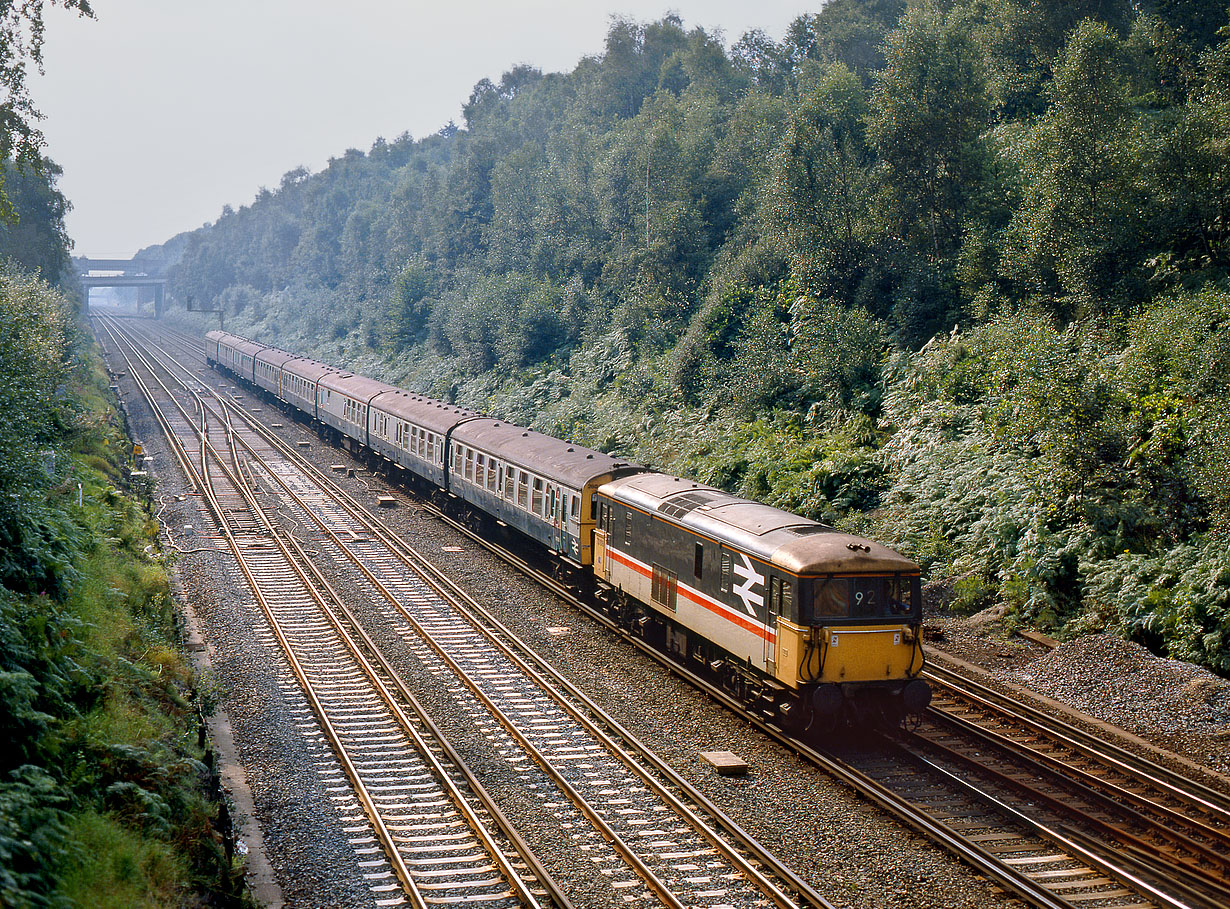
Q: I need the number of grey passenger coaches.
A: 8